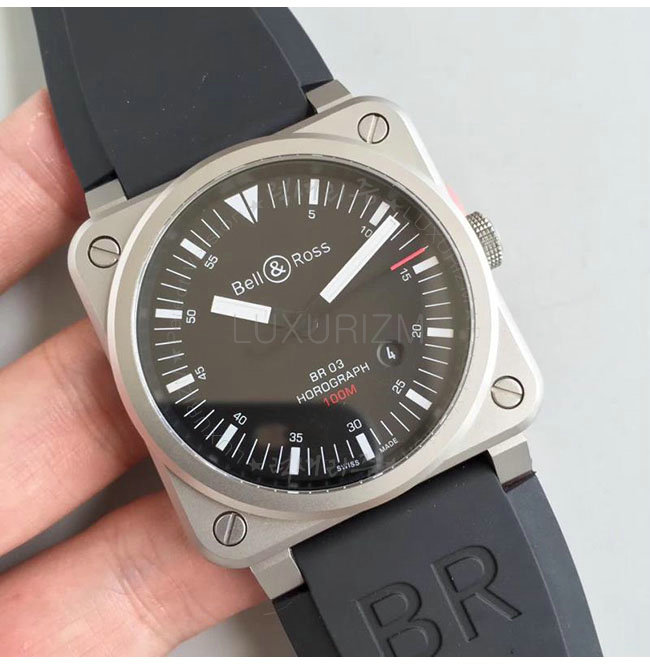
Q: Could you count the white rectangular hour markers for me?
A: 11